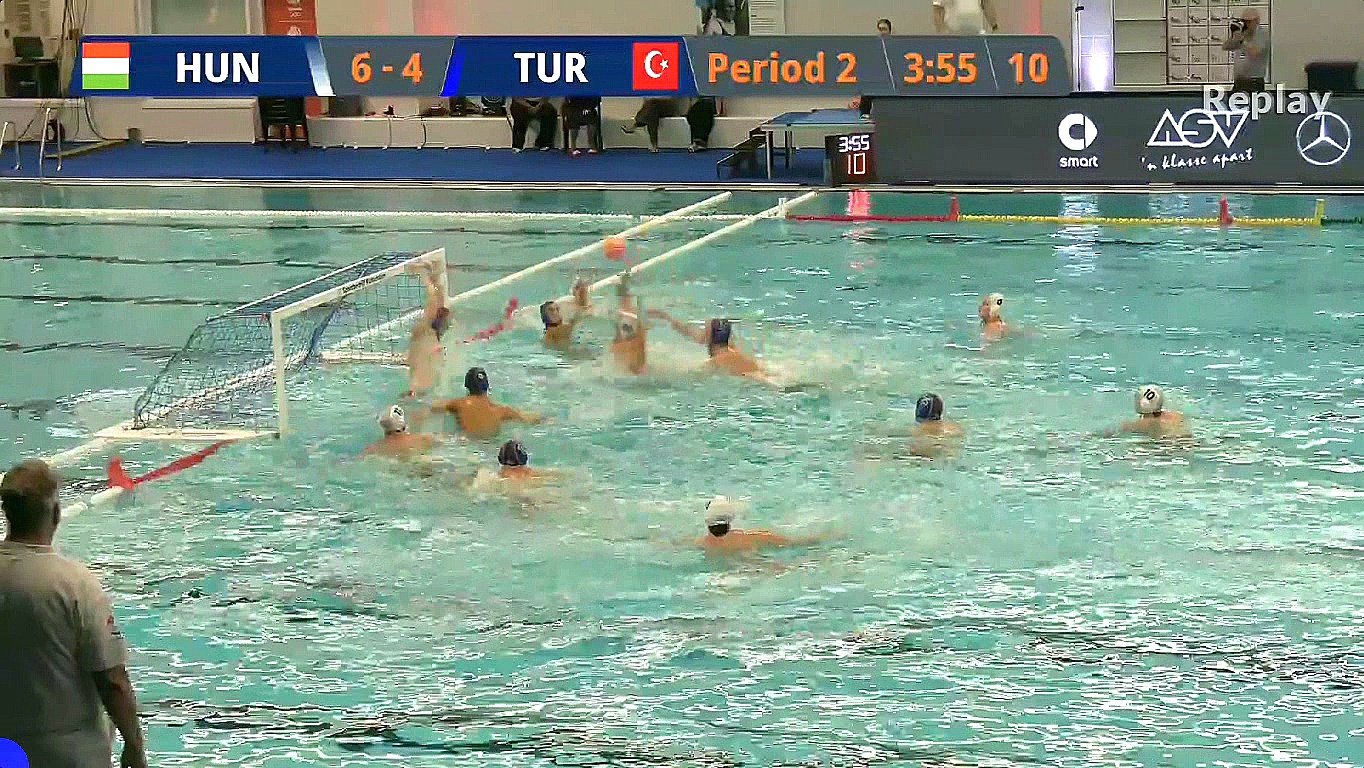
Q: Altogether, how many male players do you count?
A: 11